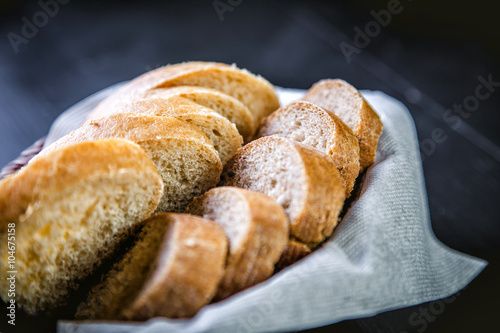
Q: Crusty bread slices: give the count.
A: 10